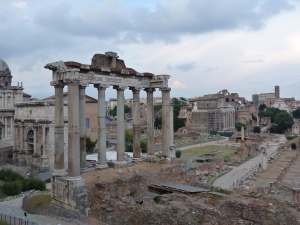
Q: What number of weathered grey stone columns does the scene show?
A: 8